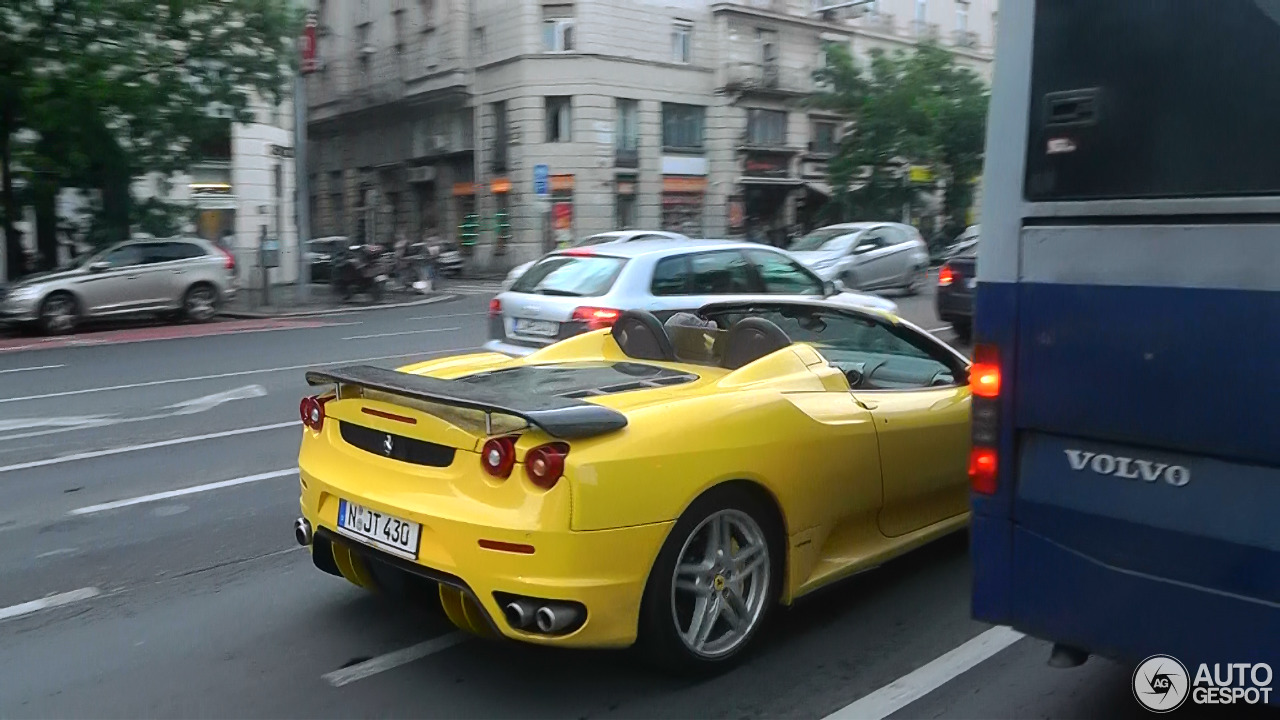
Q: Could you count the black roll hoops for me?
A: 2